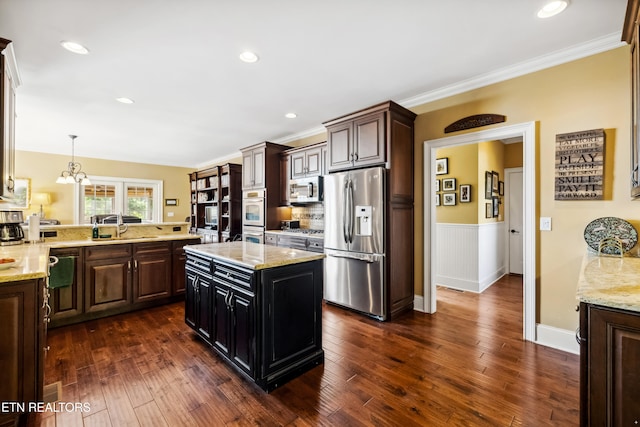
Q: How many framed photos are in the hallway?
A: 11